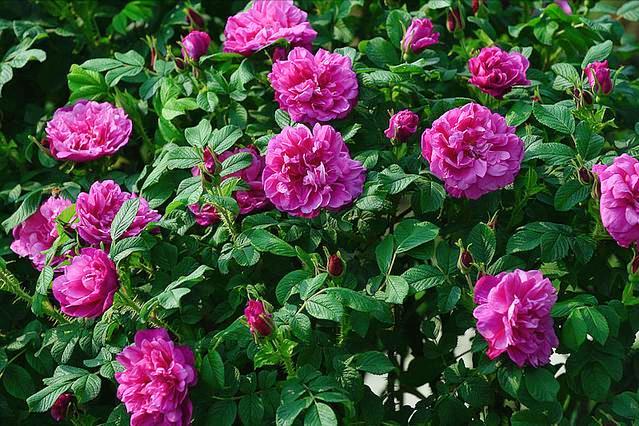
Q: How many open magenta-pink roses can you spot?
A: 13